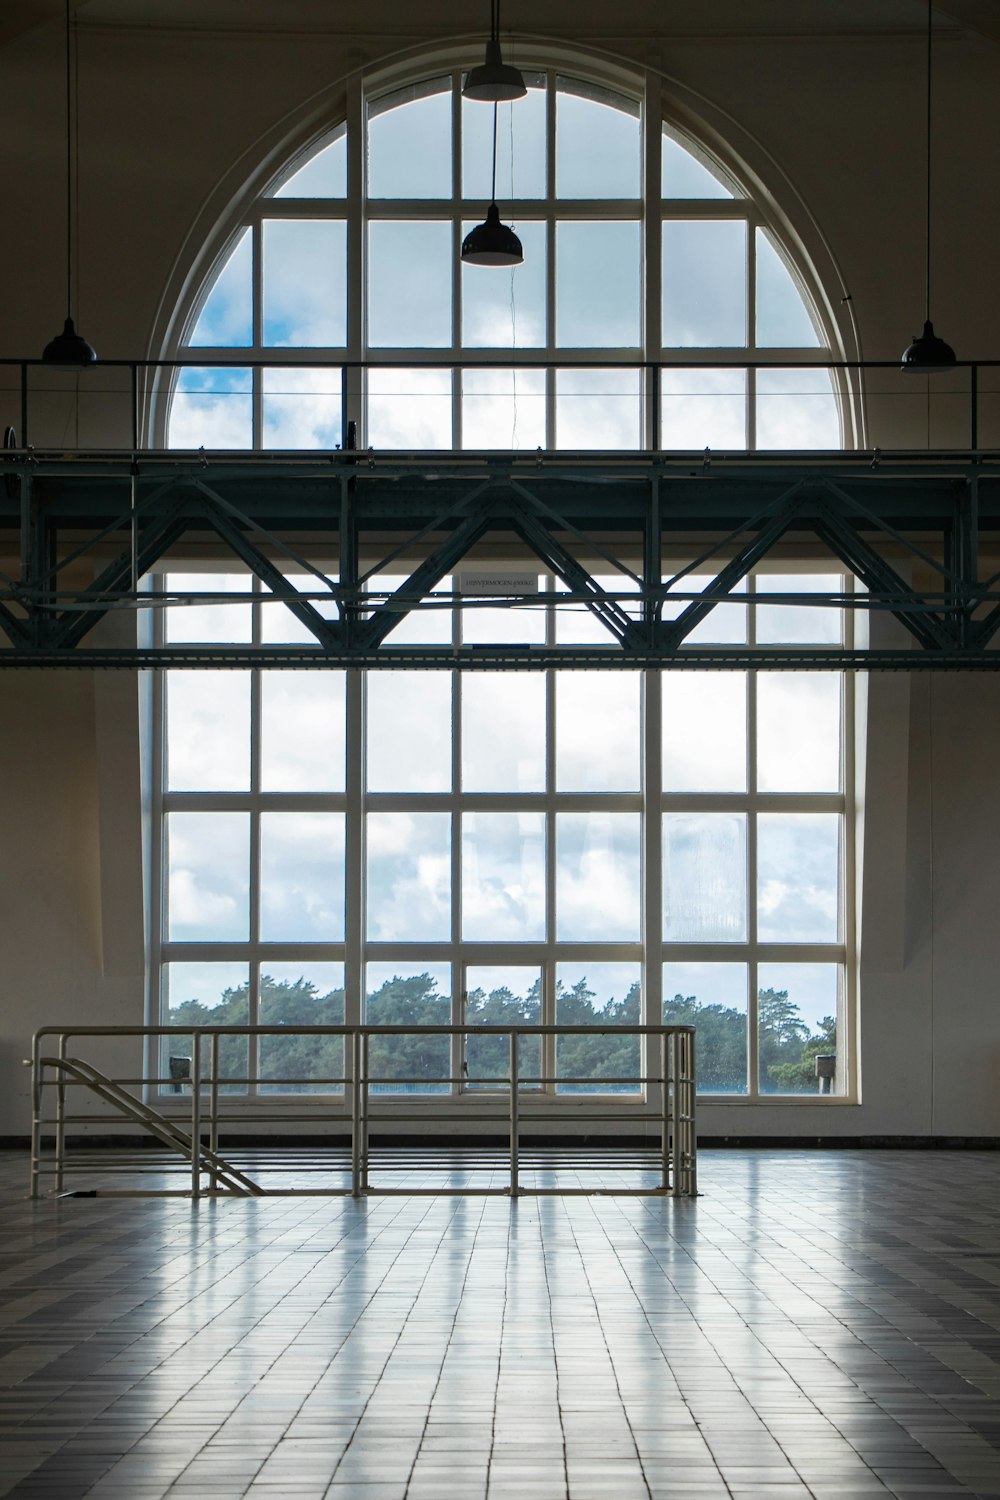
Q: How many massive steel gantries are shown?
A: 1